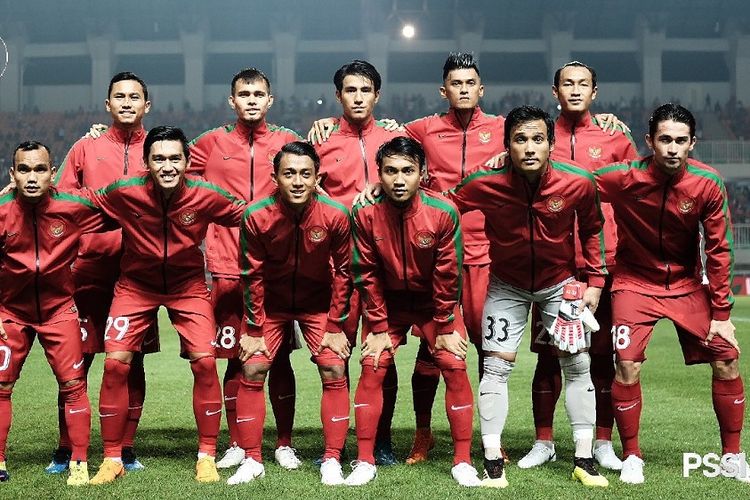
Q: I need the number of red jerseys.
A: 11